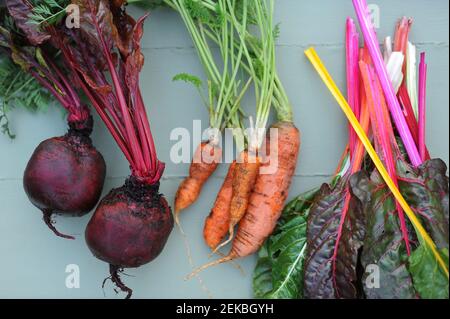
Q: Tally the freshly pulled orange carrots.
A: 4